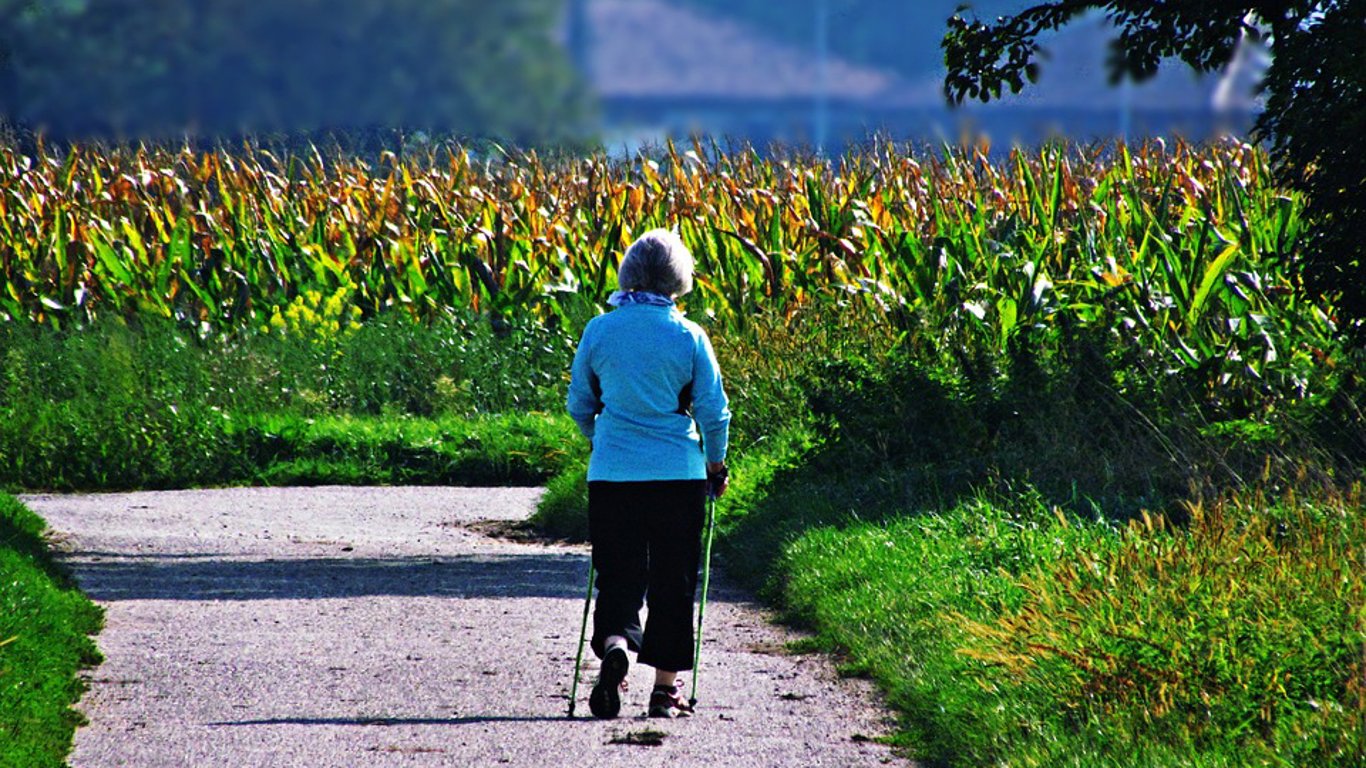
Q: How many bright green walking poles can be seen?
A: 2